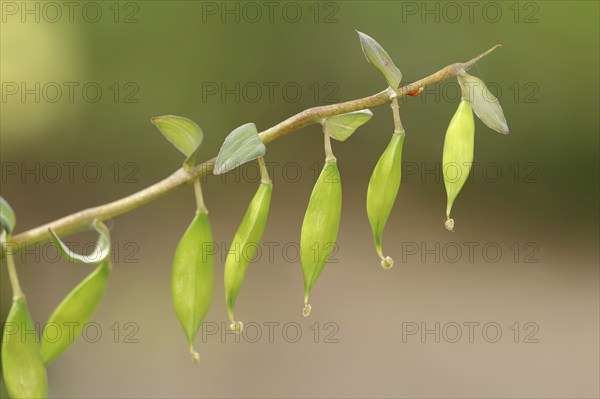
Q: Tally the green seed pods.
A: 7